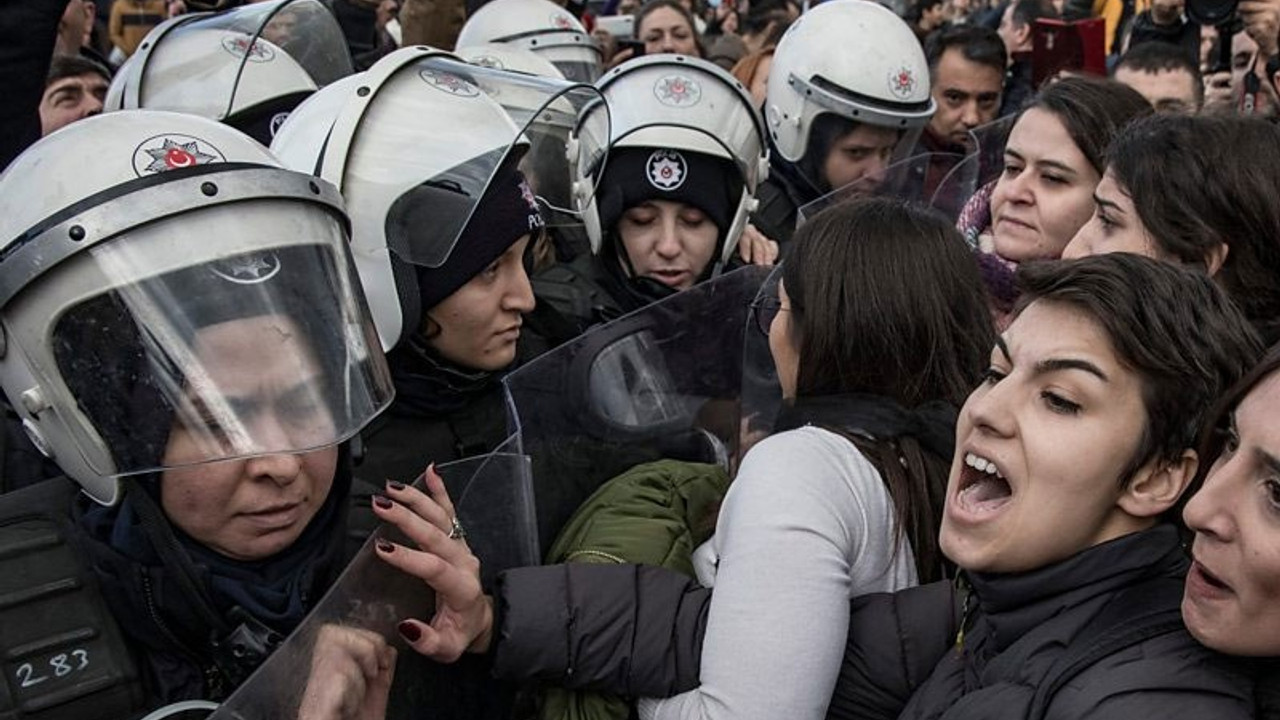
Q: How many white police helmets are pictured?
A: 7